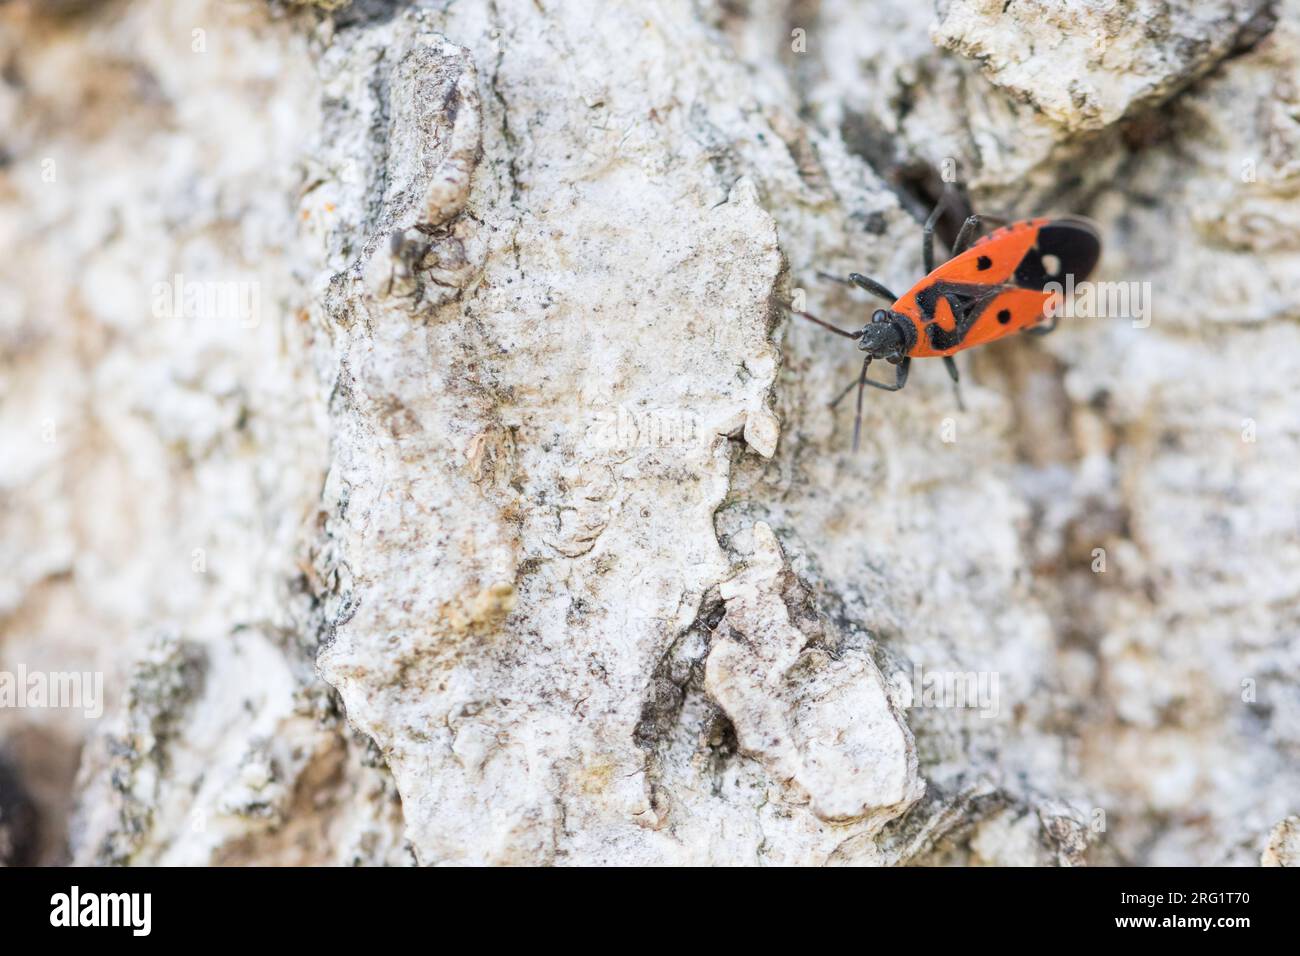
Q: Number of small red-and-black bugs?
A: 1